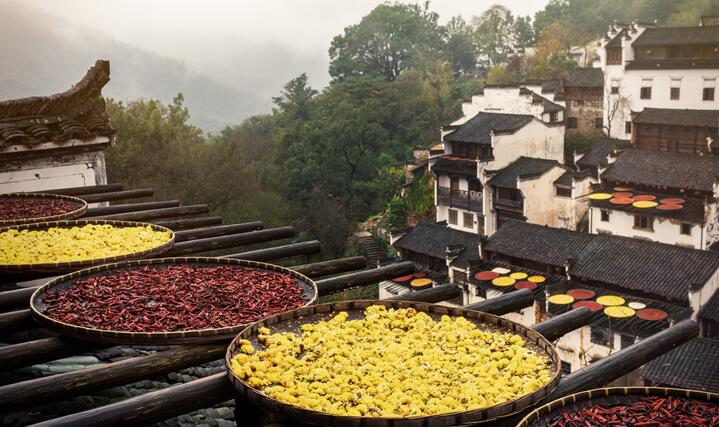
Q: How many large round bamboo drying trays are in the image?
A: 5